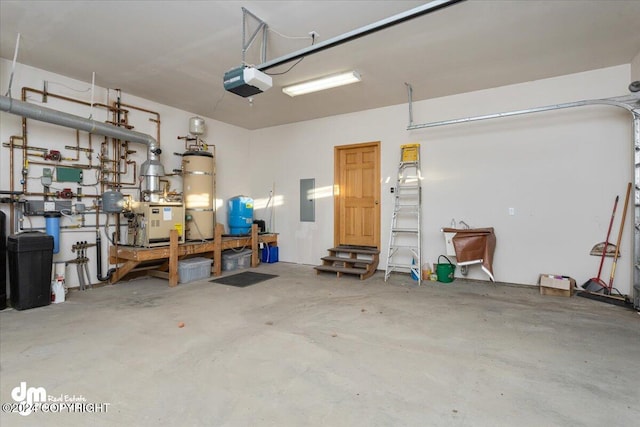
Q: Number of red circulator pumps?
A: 2